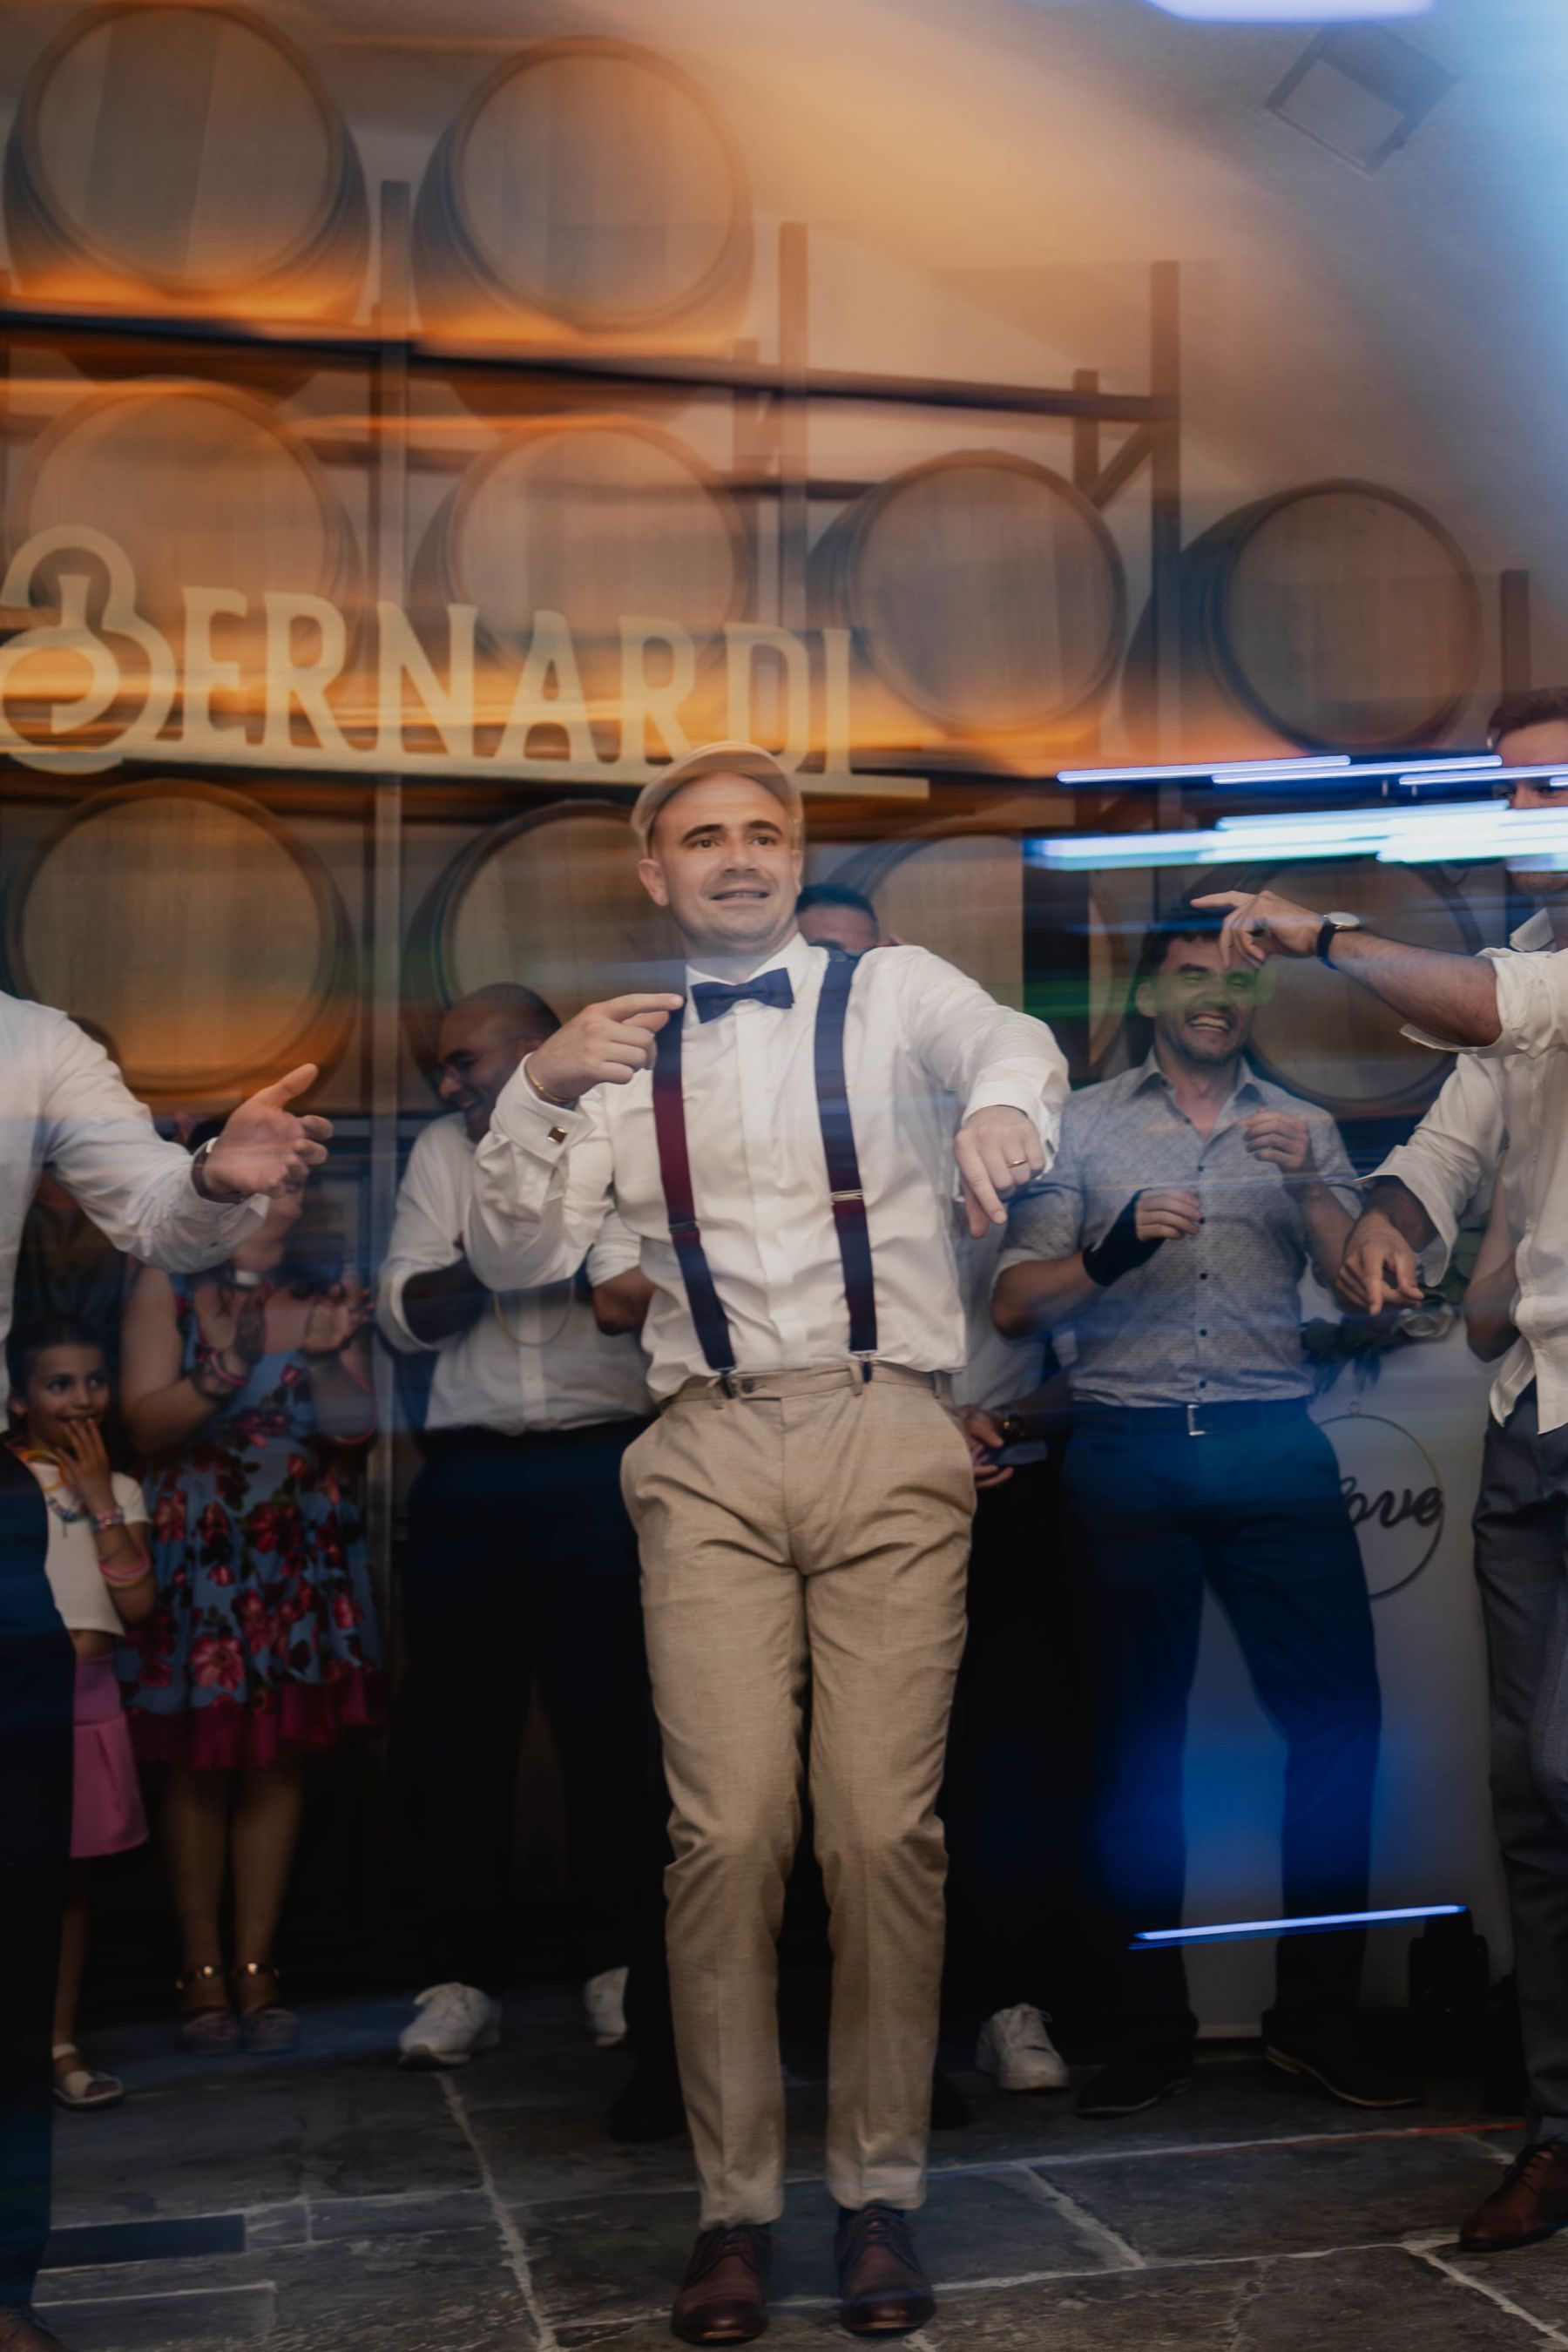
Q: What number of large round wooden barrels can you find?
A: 10